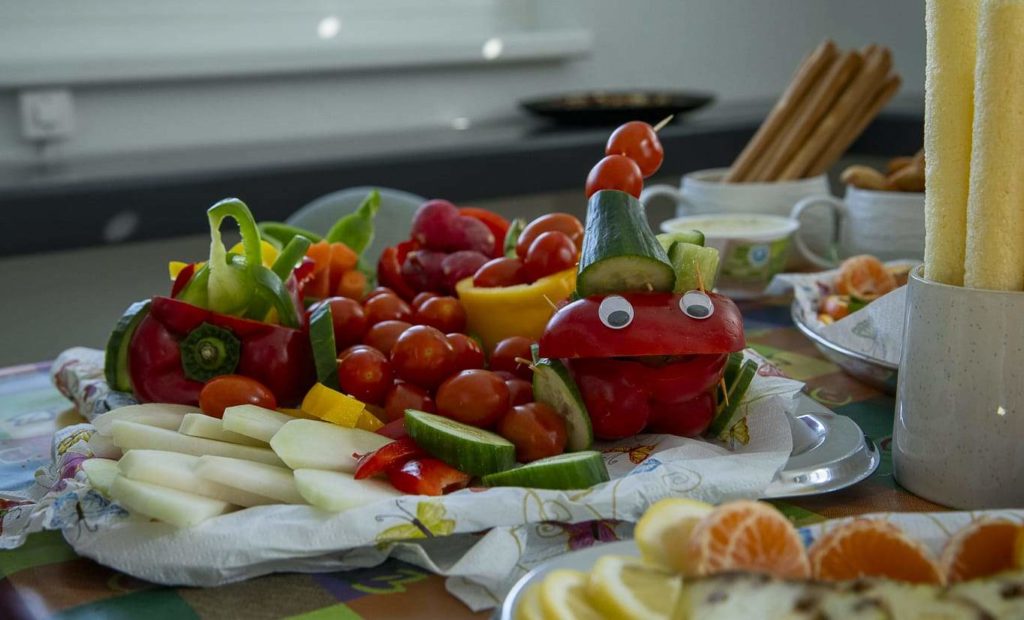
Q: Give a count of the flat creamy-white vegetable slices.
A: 11